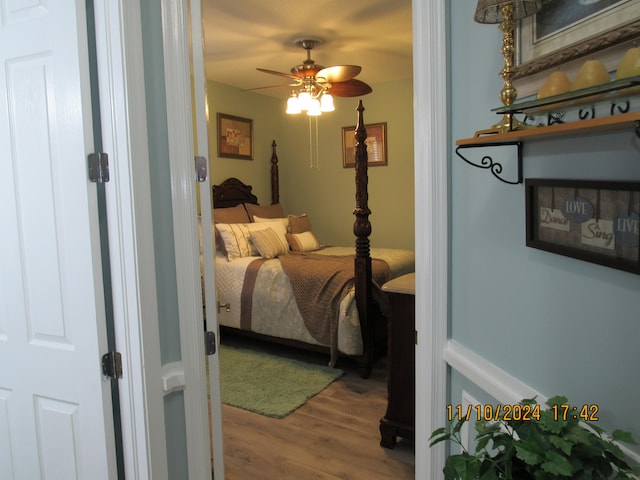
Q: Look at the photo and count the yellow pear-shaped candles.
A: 3